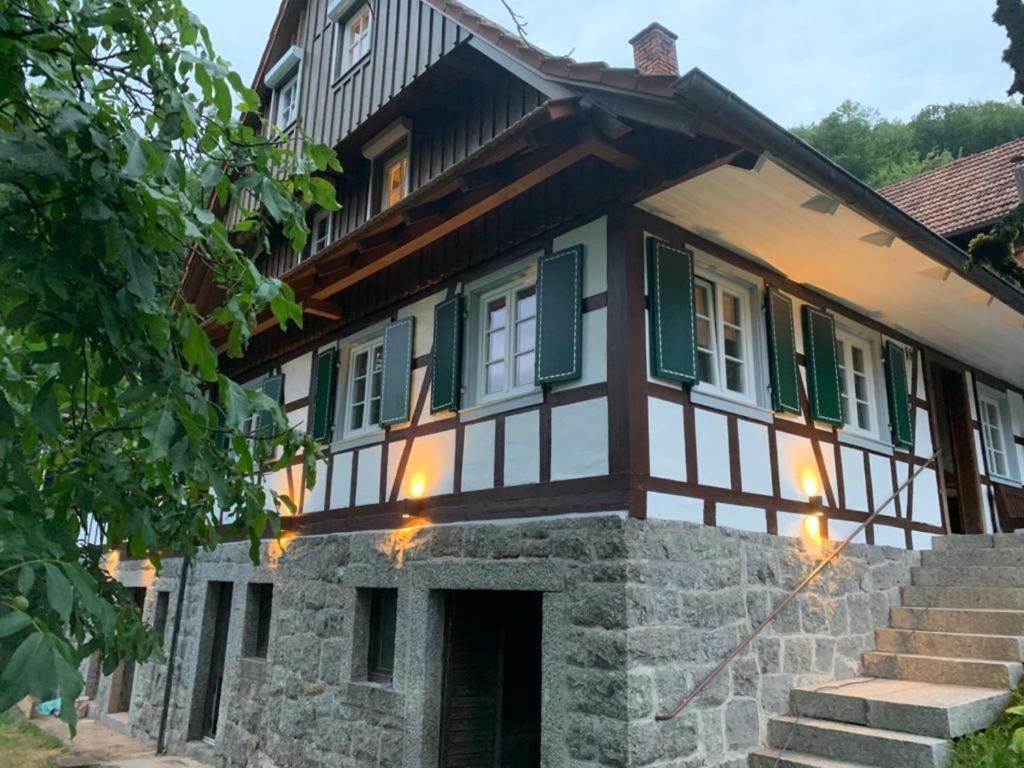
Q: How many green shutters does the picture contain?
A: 10